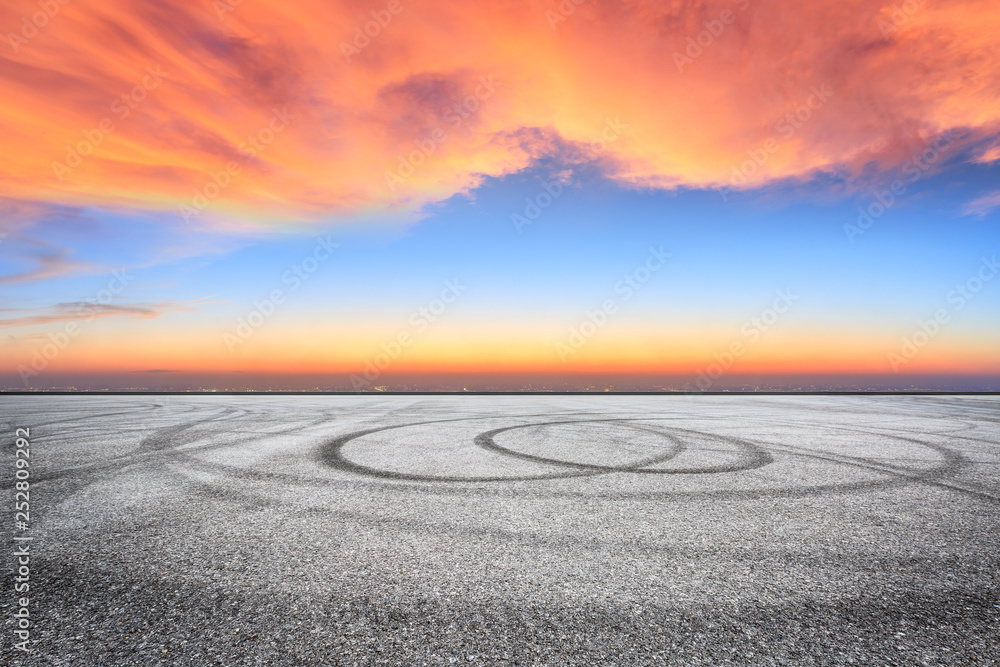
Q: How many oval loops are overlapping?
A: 2